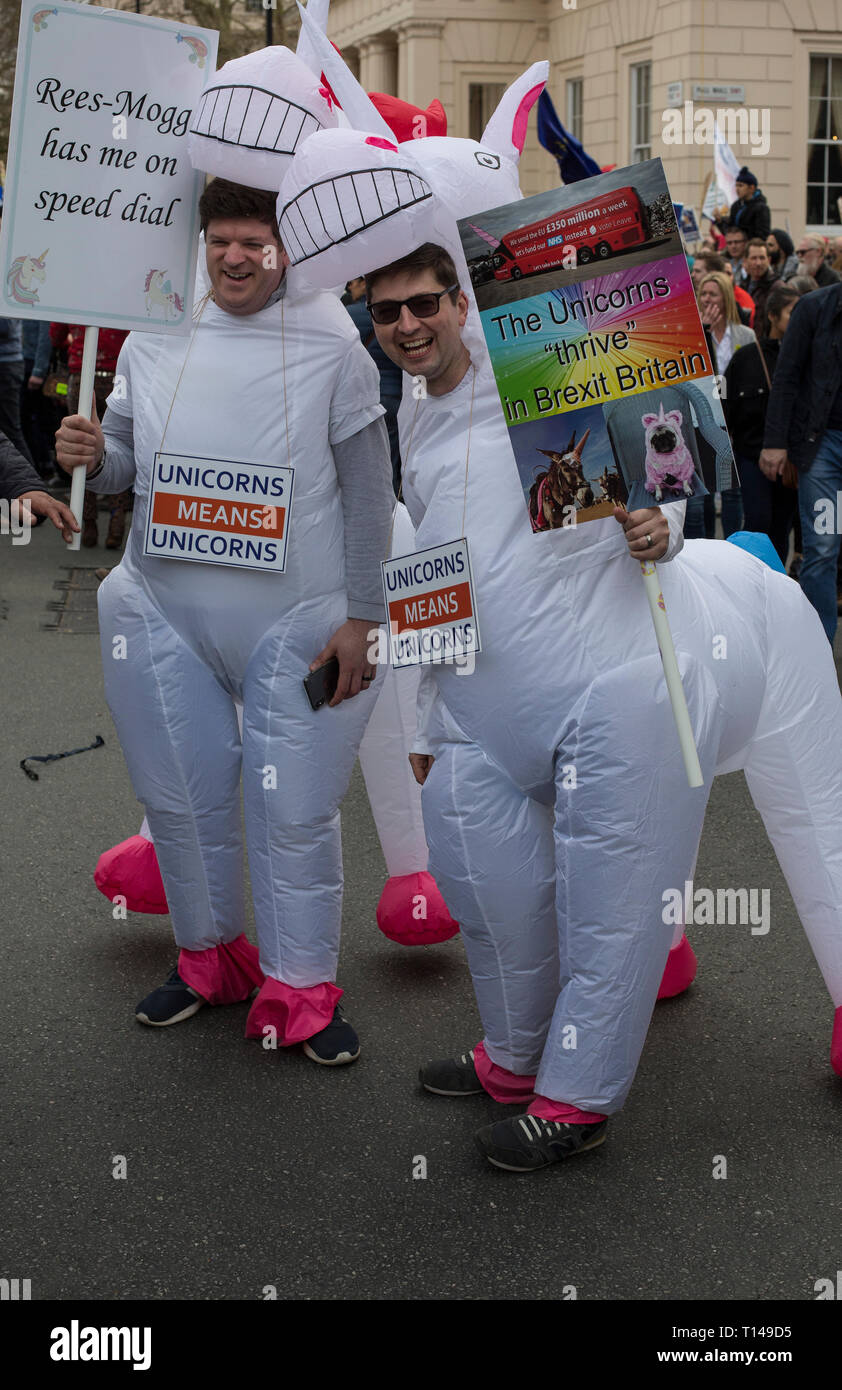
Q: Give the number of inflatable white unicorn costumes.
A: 2